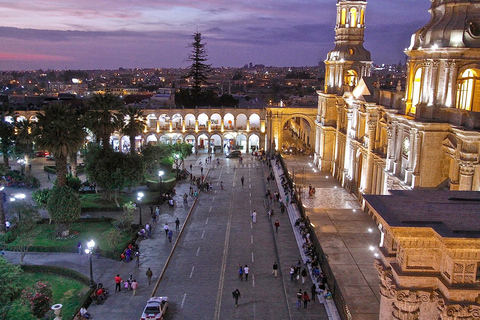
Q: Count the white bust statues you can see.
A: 0